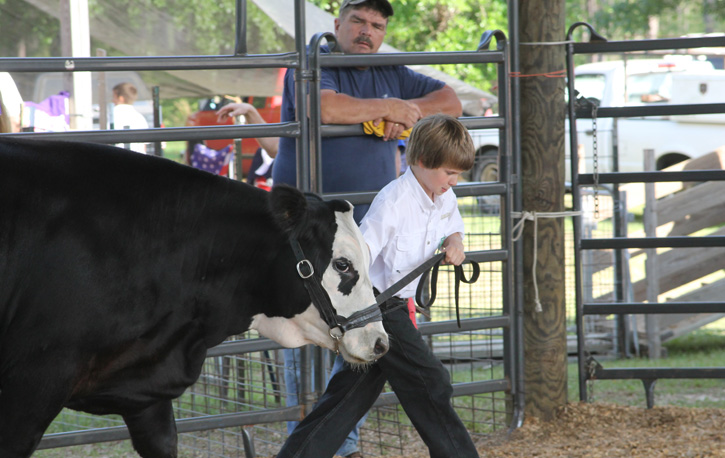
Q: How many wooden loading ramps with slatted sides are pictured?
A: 1